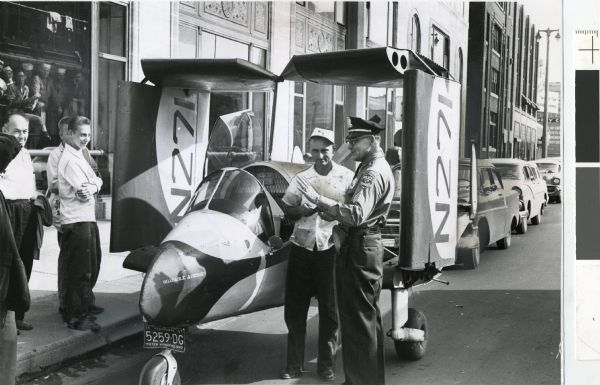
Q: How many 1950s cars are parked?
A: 3